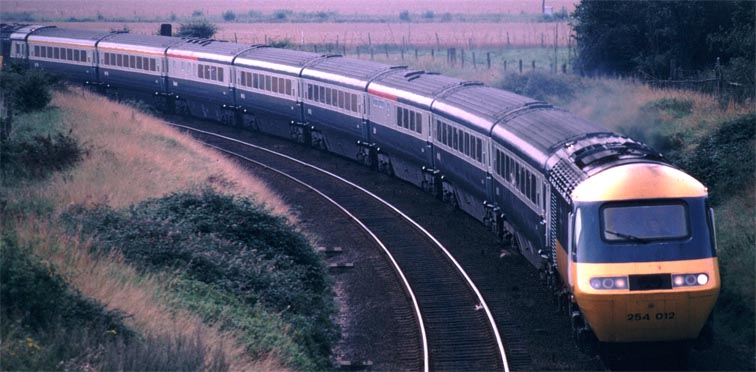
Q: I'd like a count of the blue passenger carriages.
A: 8